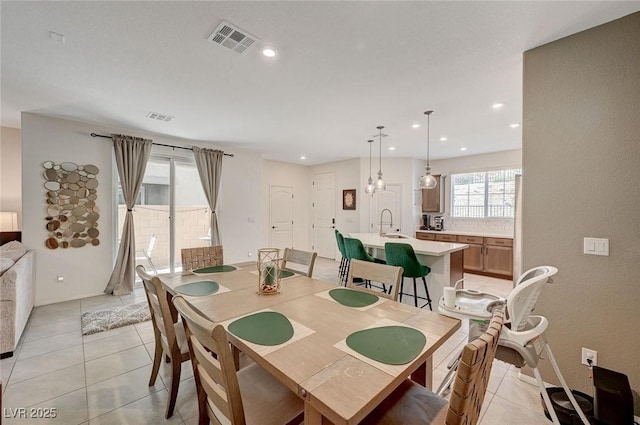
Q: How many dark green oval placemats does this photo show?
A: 6